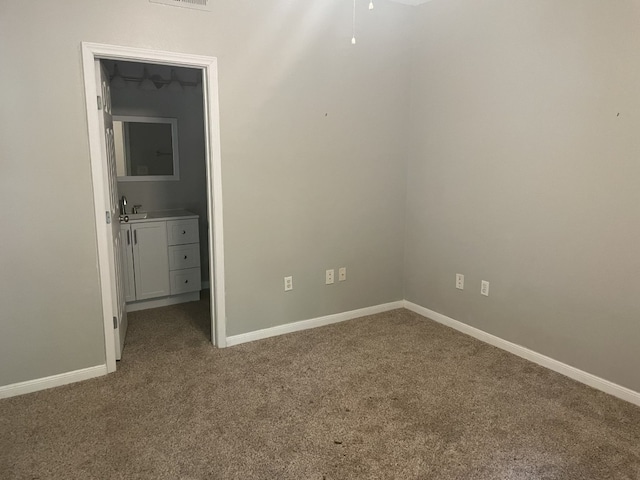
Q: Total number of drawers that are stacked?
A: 3